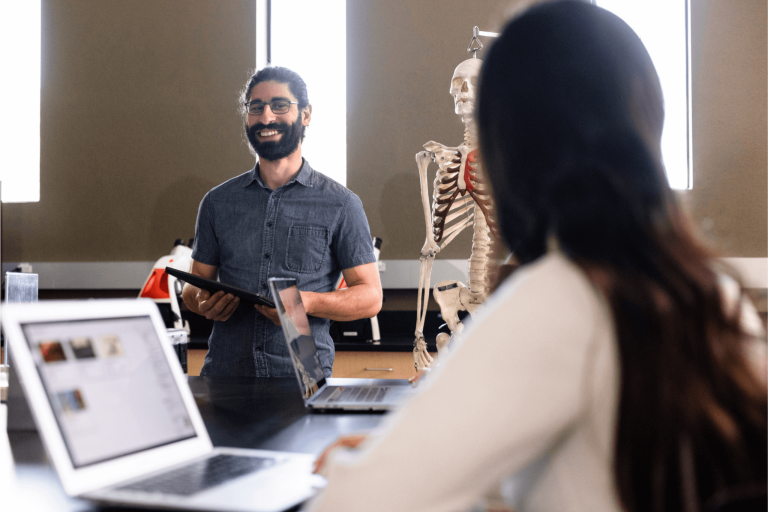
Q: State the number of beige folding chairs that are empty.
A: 0